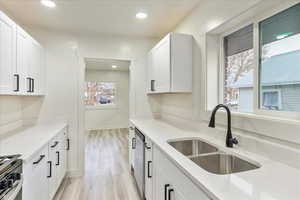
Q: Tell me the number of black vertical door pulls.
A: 11